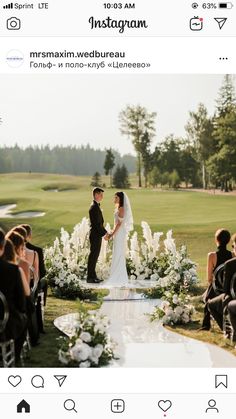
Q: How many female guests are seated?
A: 4